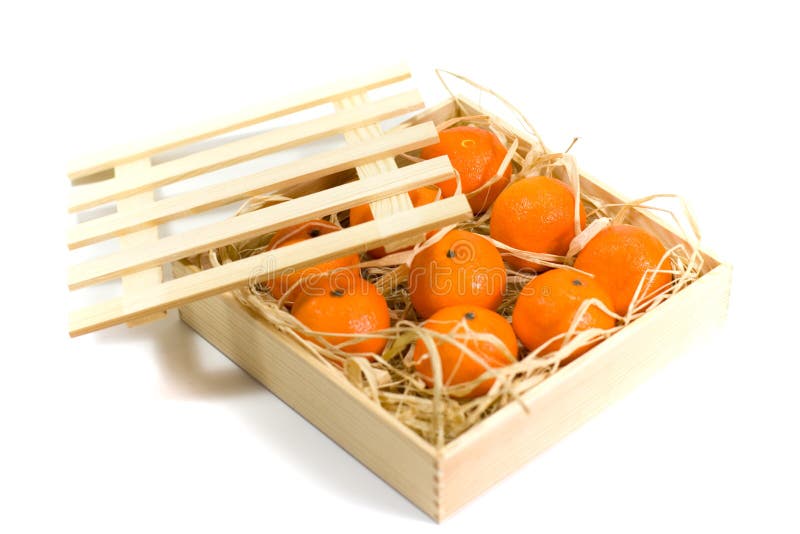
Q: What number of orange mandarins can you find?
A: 9